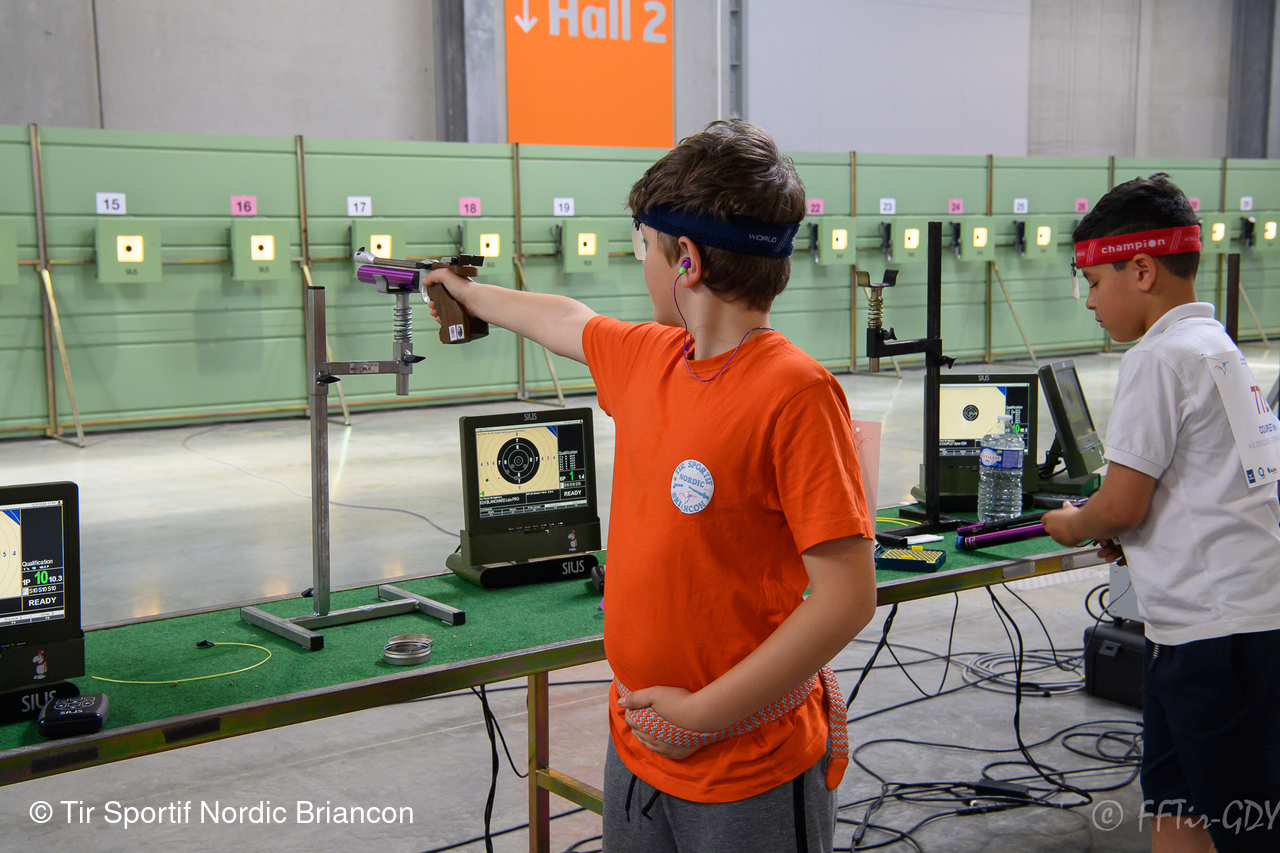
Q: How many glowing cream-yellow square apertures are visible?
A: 11